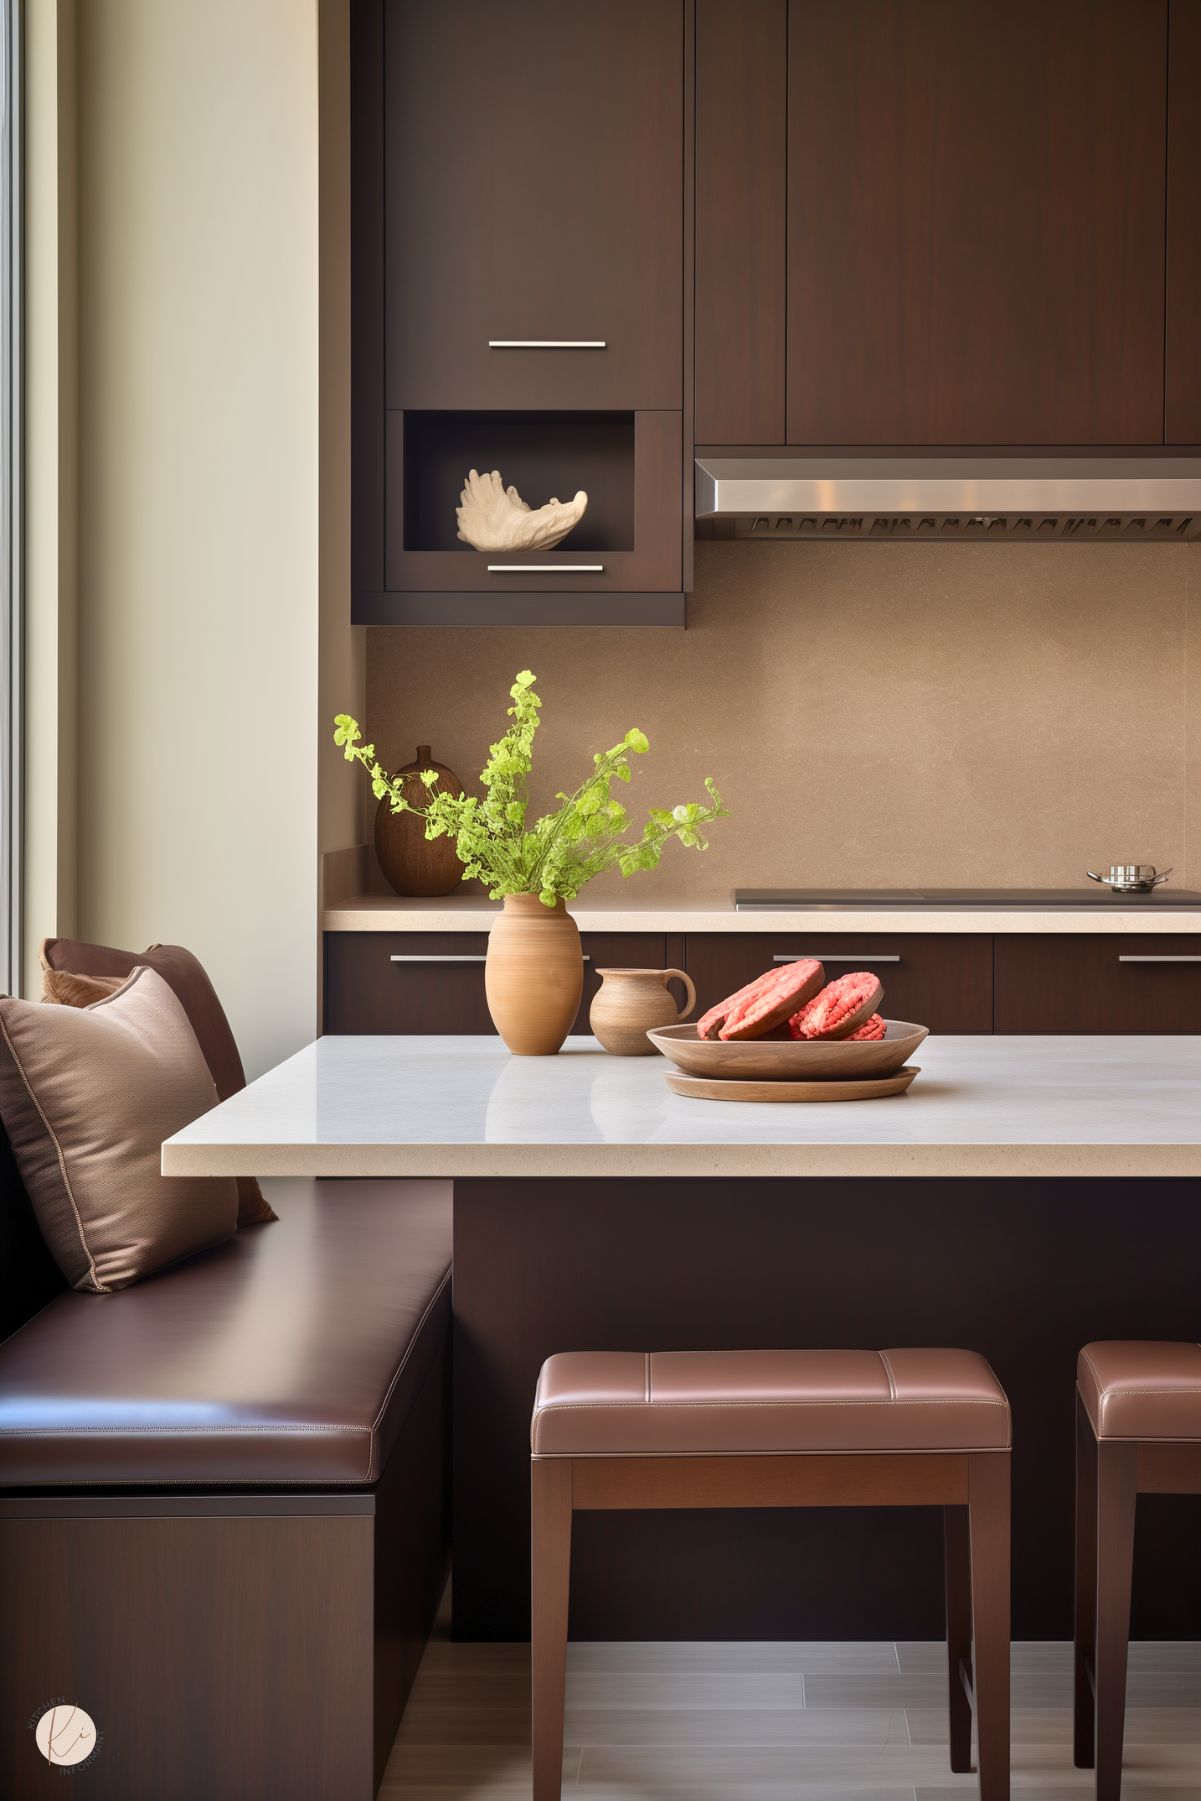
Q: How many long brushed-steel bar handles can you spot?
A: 5